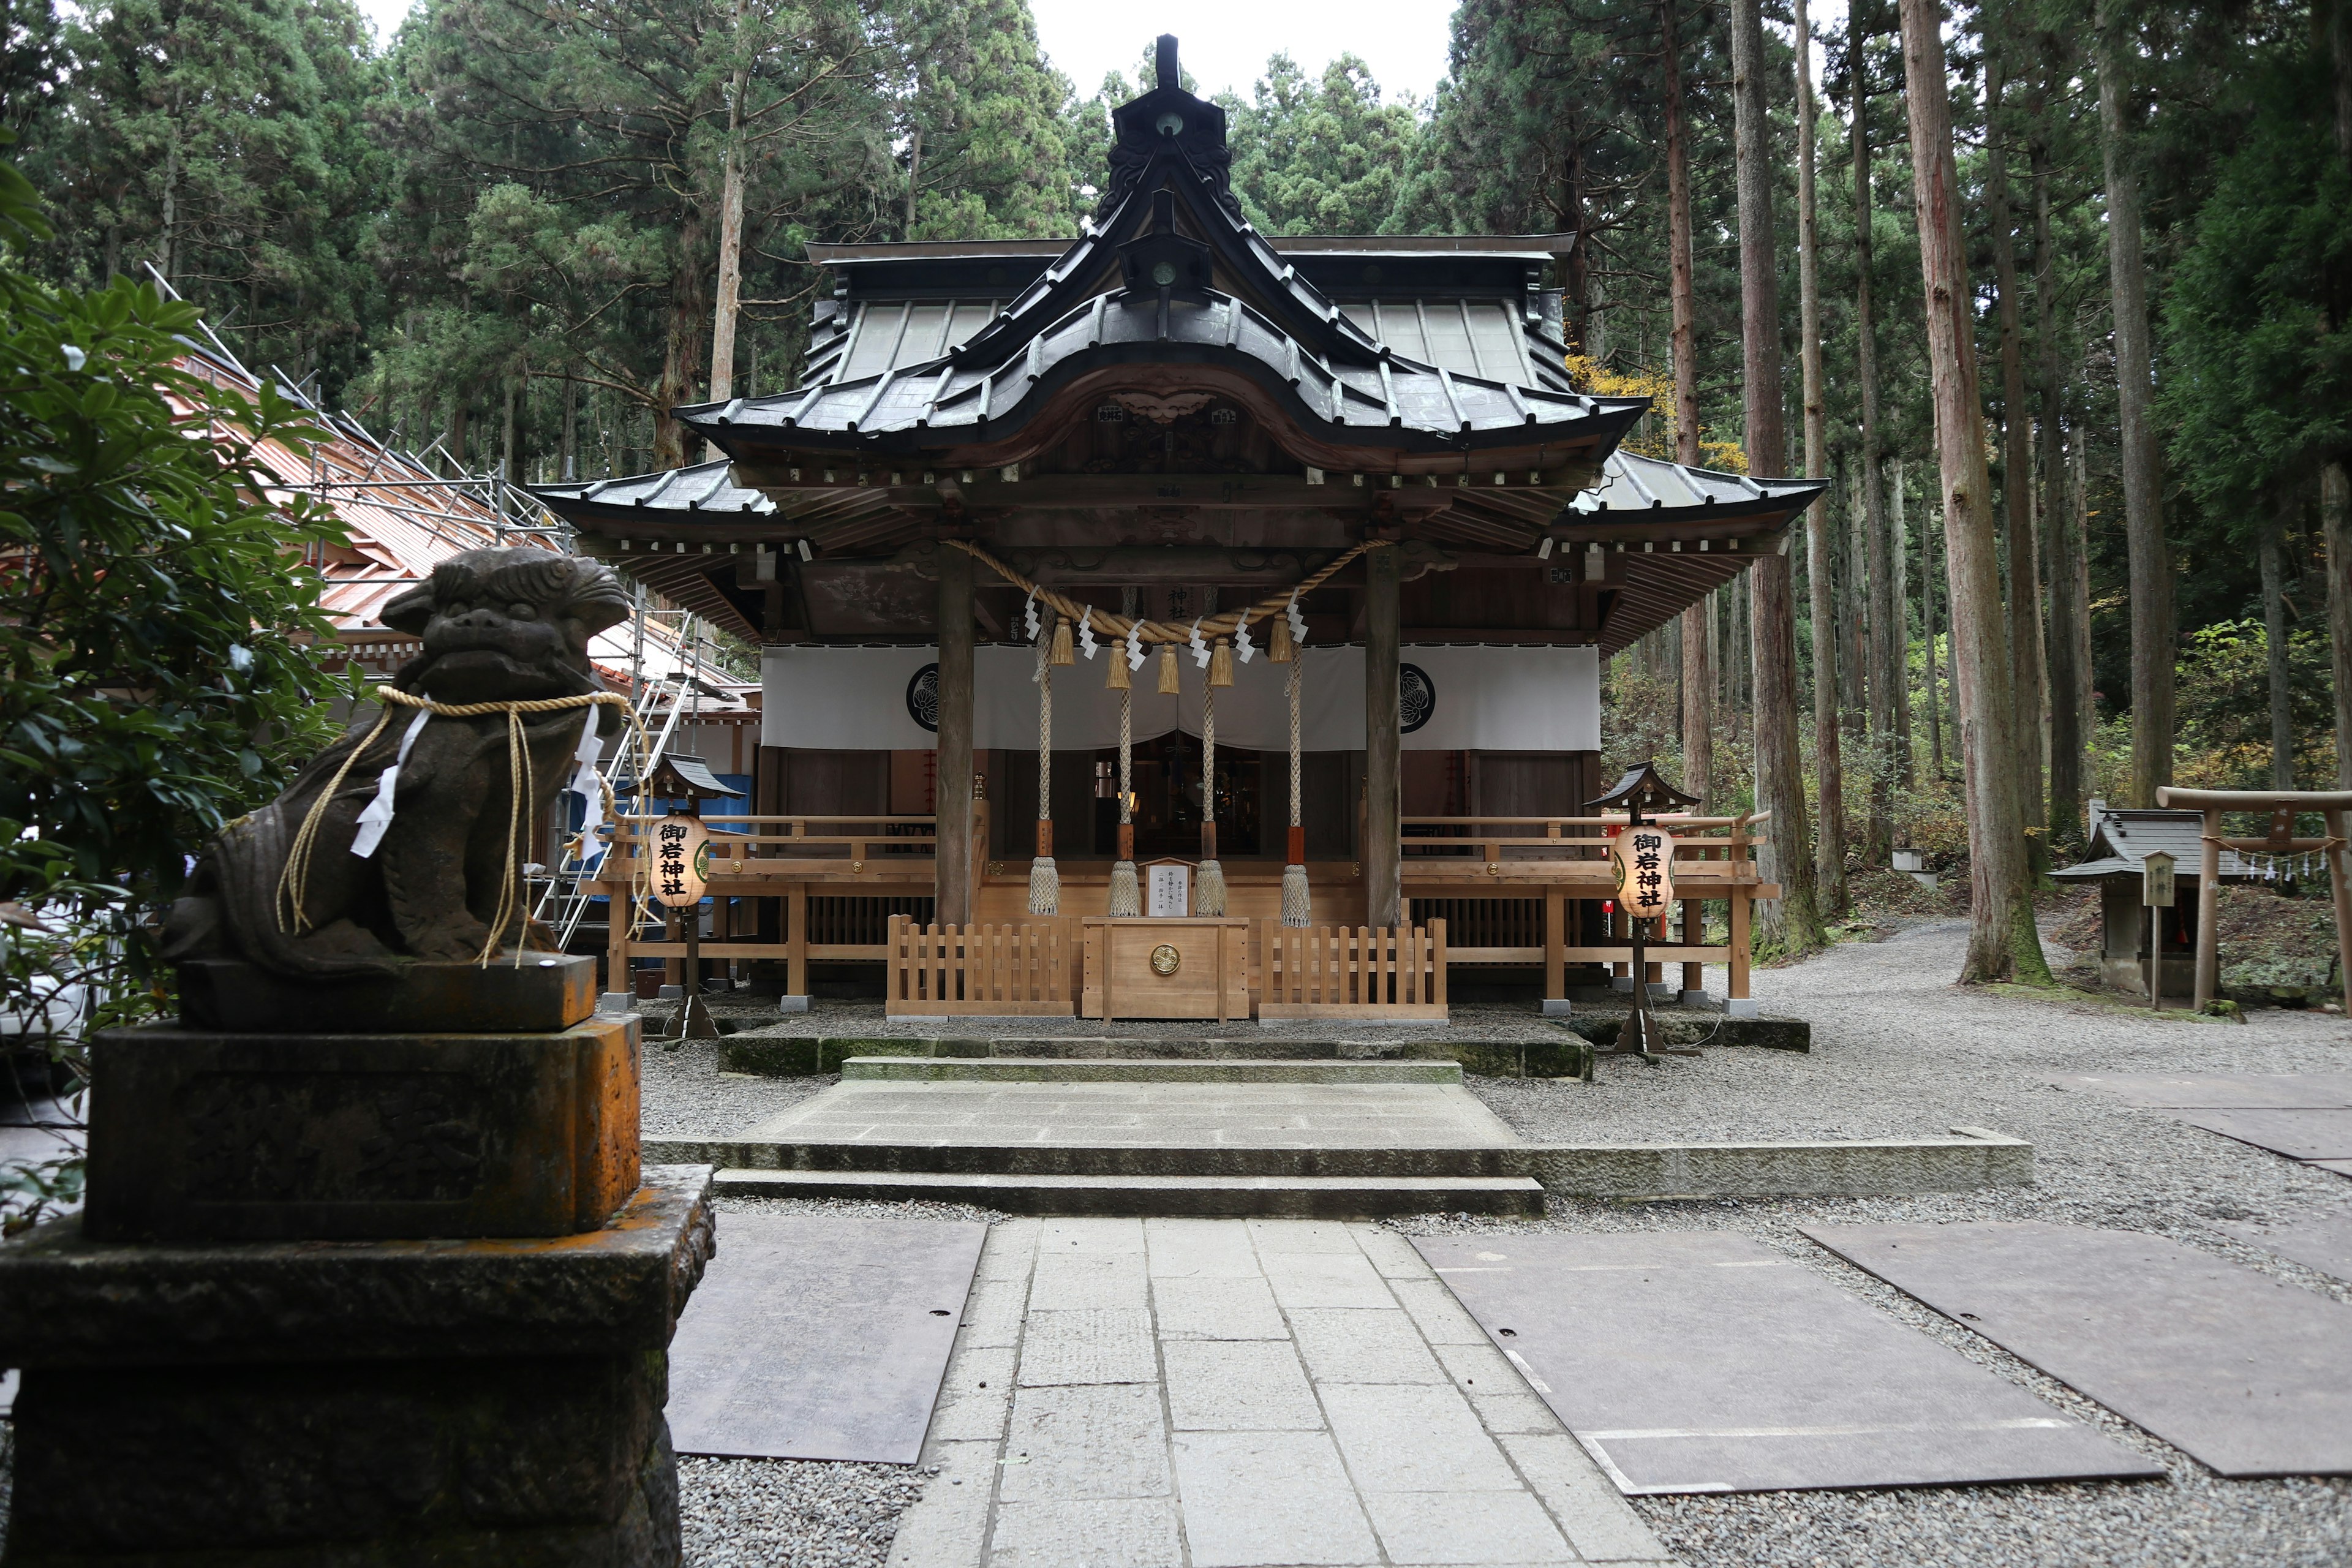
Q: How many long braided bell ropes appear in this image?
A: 4